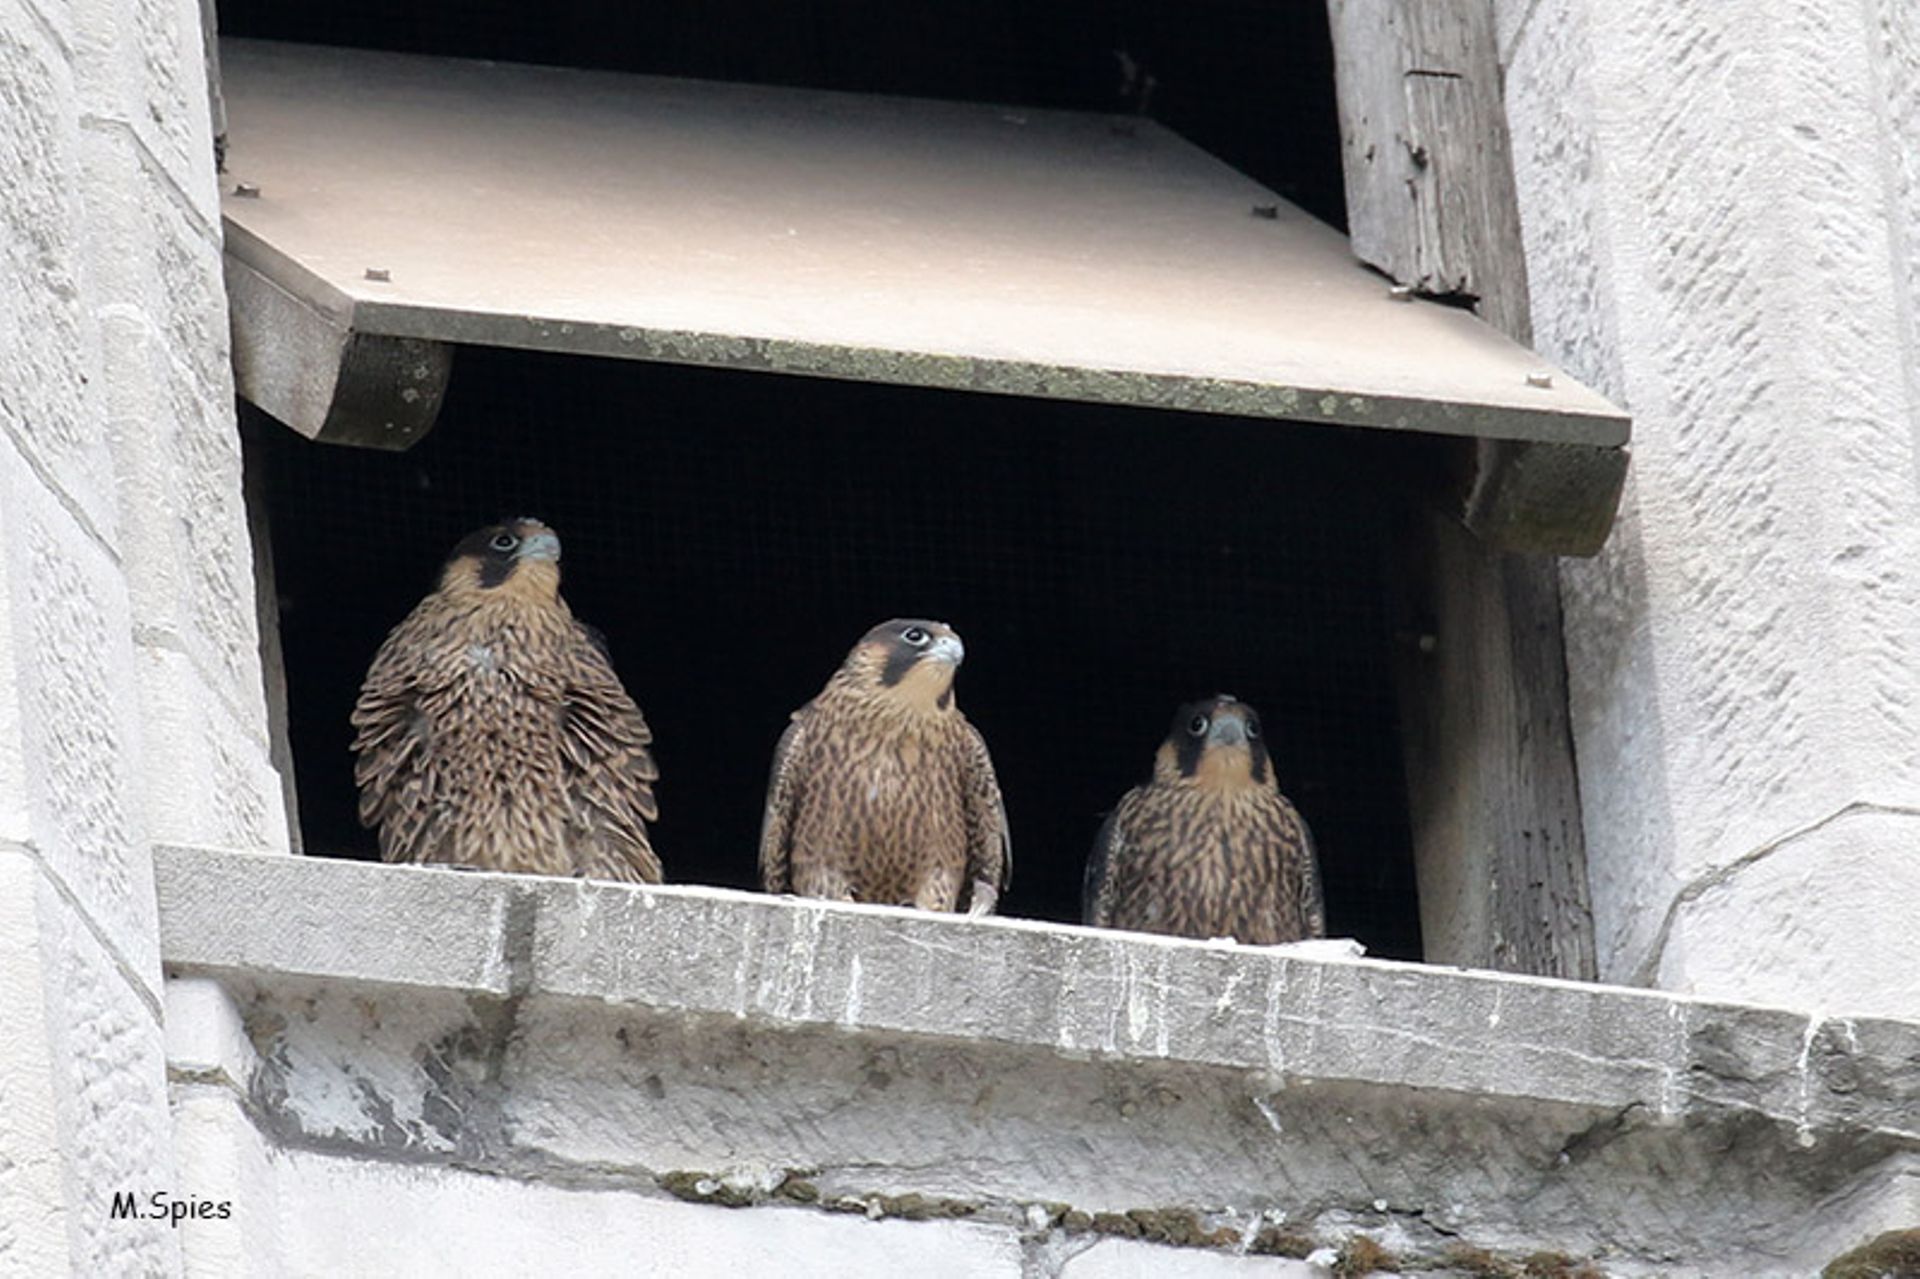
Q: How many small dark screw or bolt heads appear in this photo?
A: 5